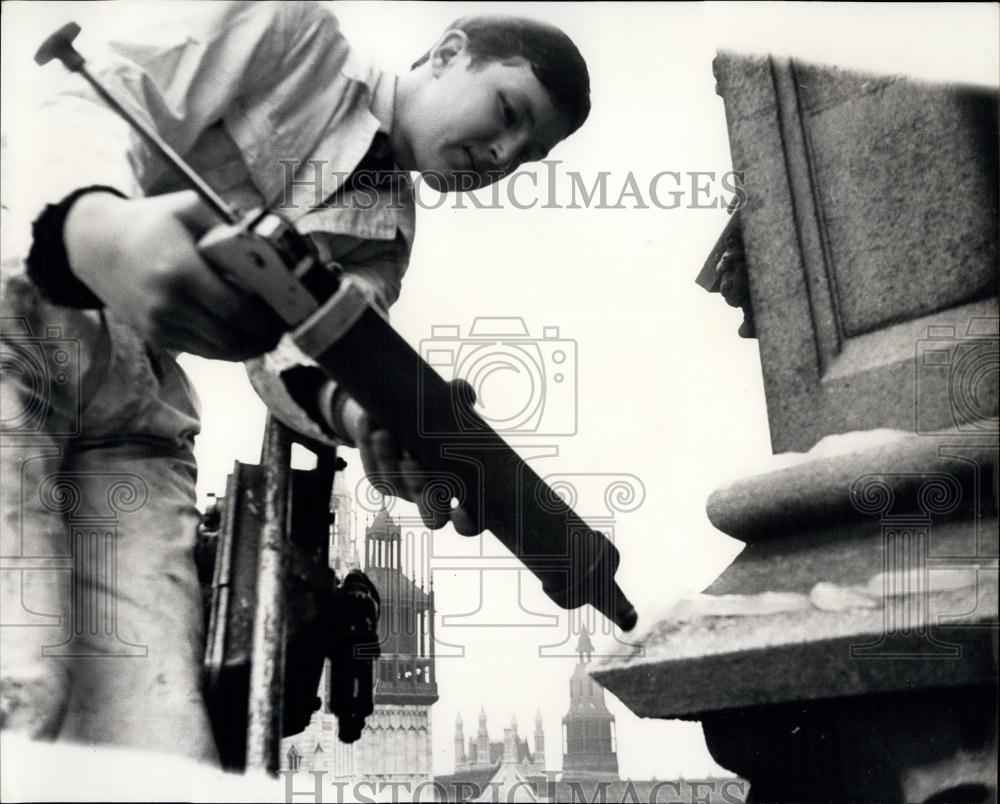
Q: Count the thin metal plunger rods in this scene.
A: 1